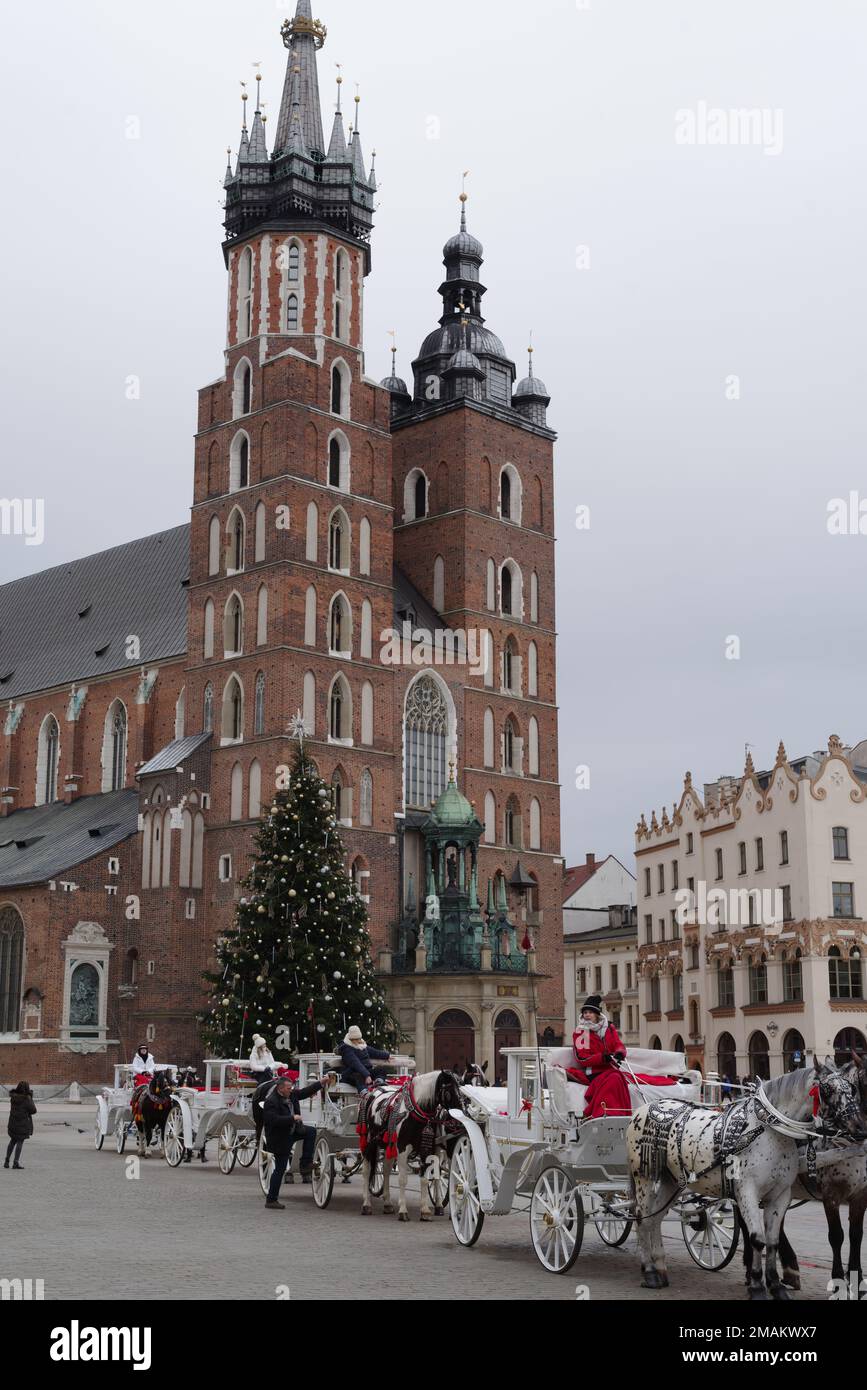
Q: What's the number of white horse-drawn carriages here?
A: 4